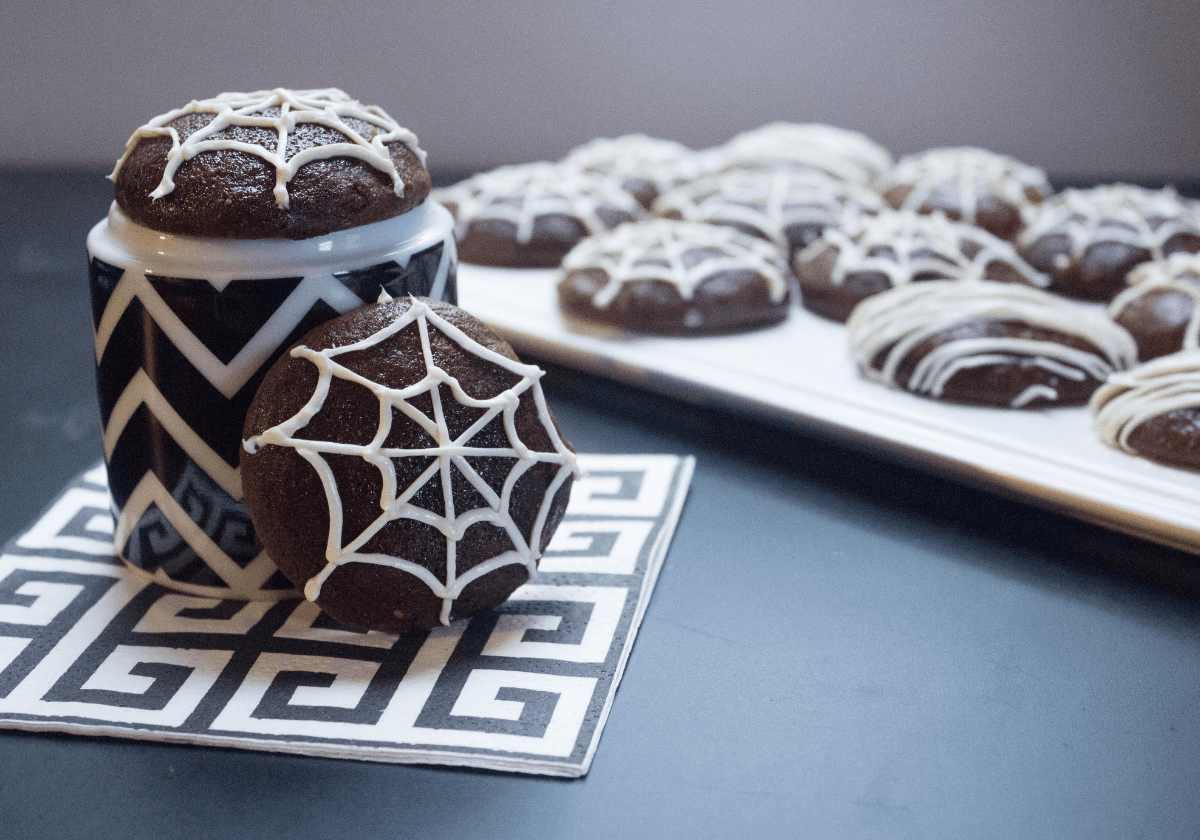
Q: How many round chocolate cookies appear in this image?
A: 13